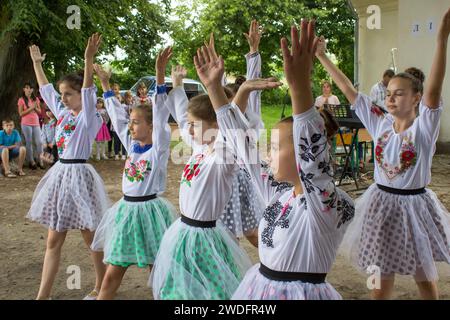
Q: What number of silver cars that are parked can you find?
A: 1